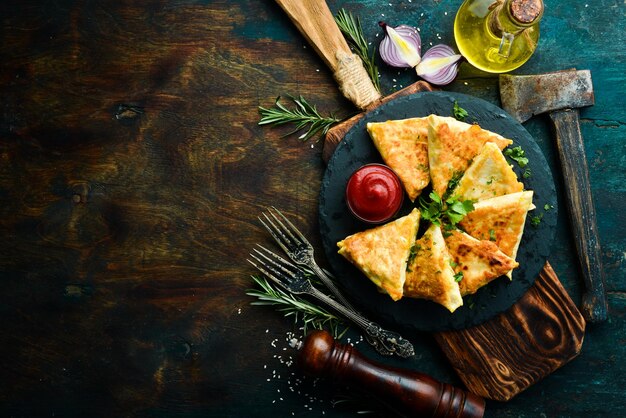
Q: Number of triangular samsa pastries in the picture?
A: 7